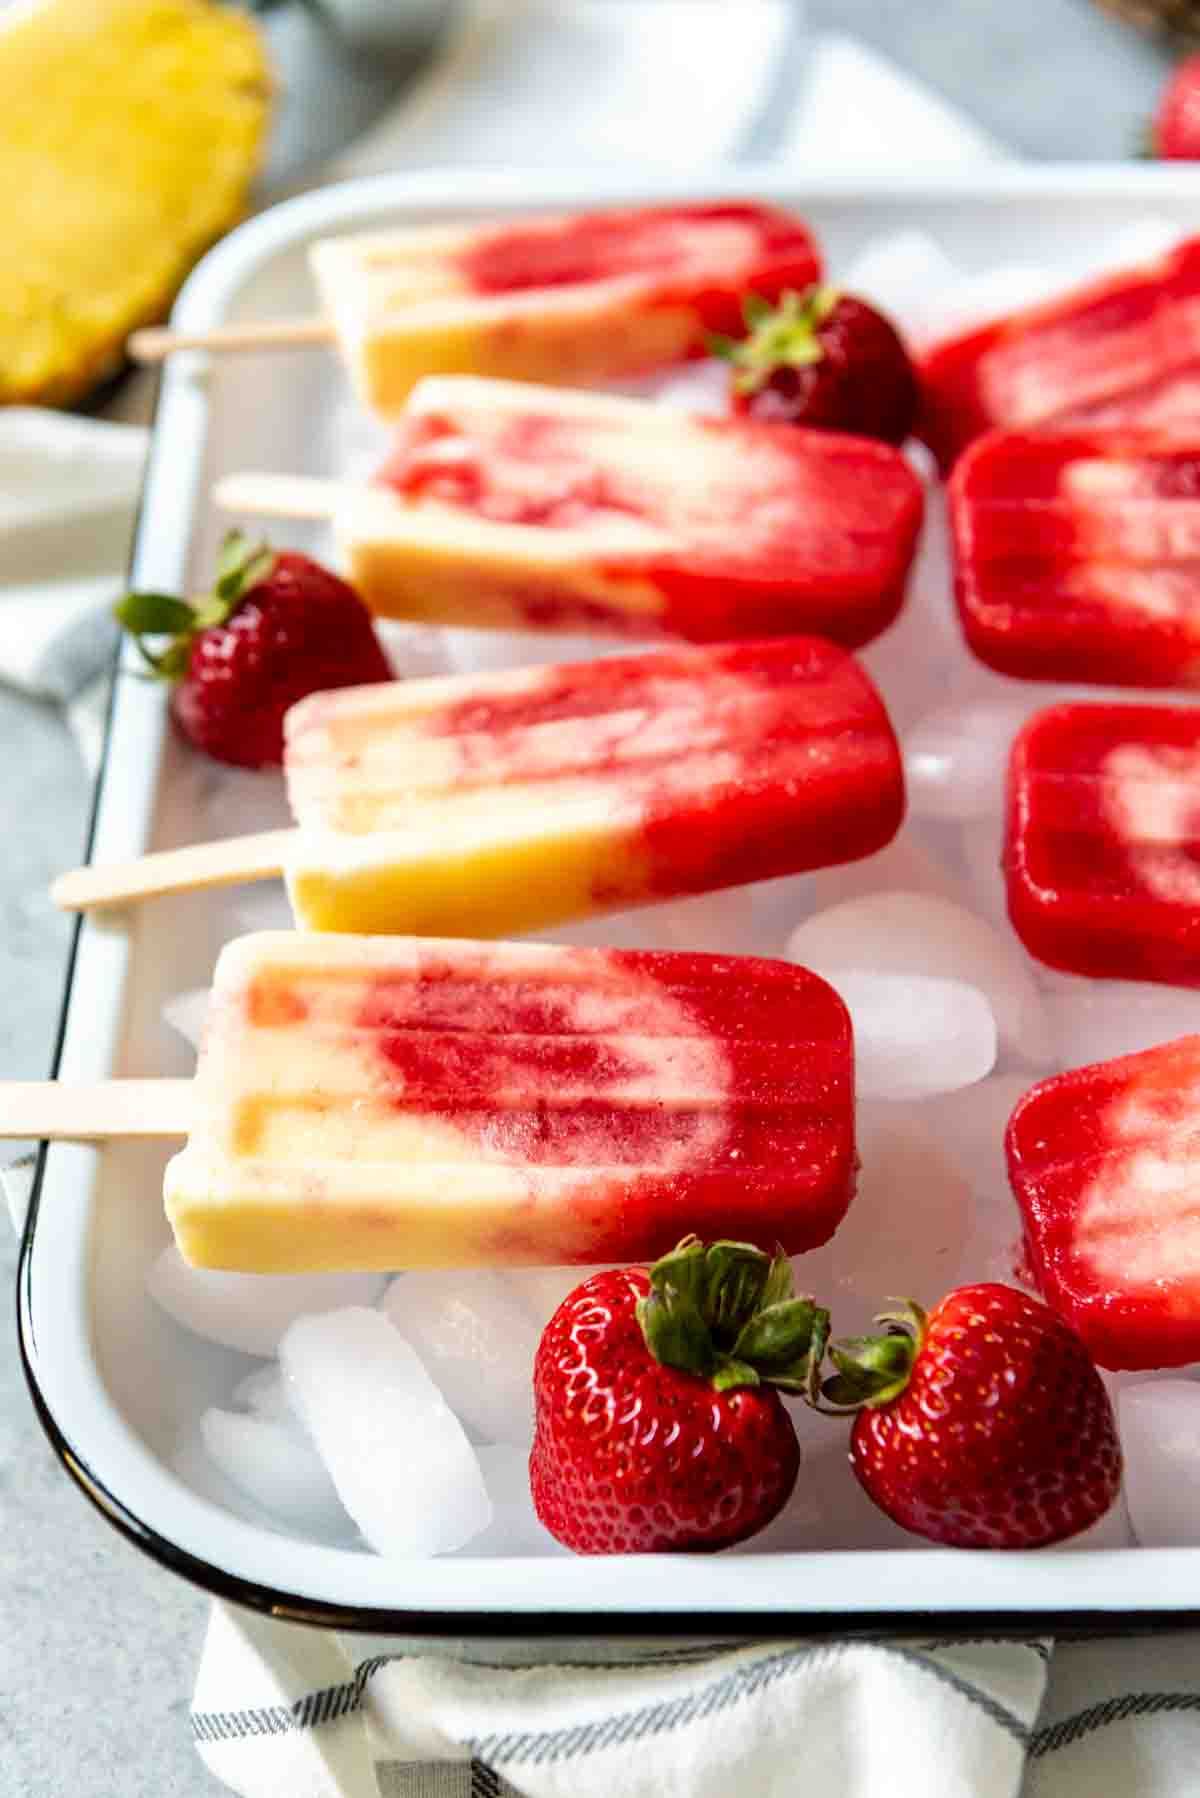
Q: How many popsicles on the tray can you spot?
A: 8